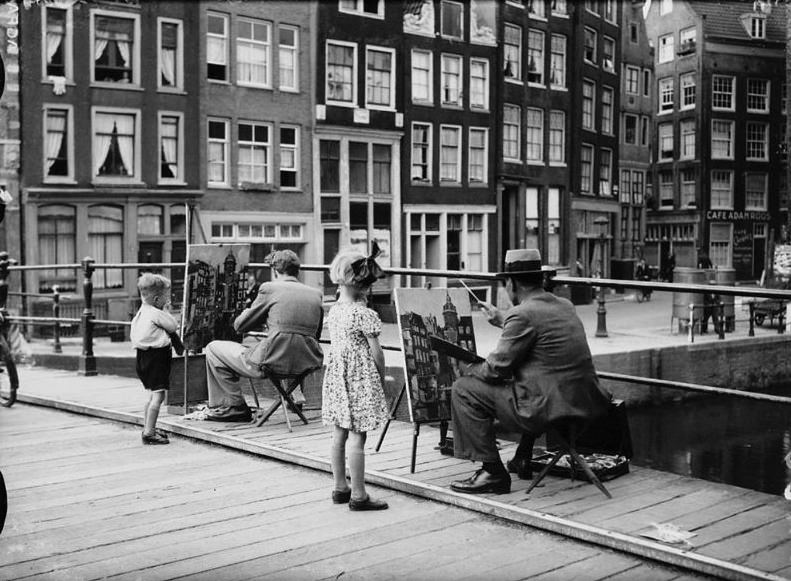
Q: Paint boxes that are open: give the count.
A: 1